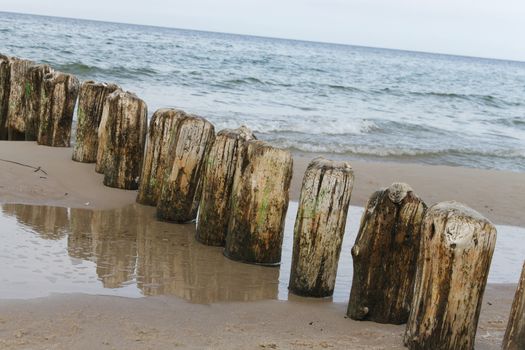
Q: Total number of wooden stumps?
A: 15